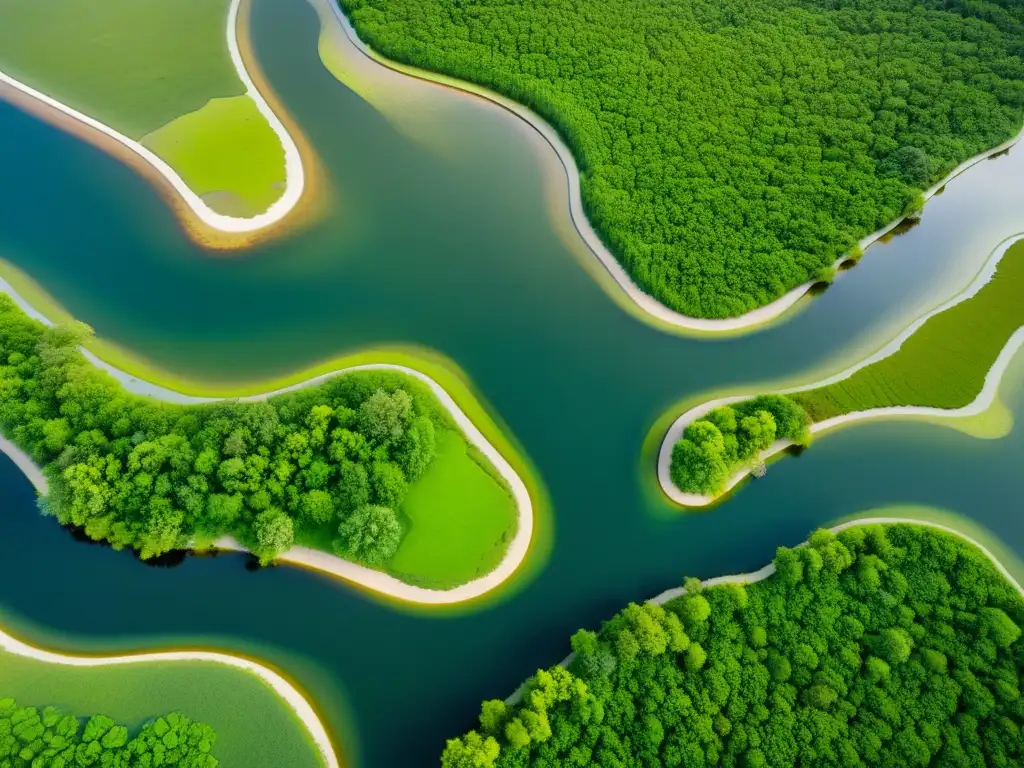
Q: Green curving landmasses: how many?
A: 6